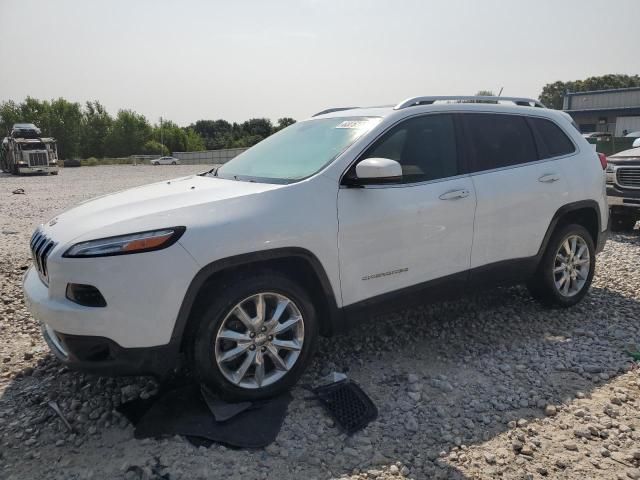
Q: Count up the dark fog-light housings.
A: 1